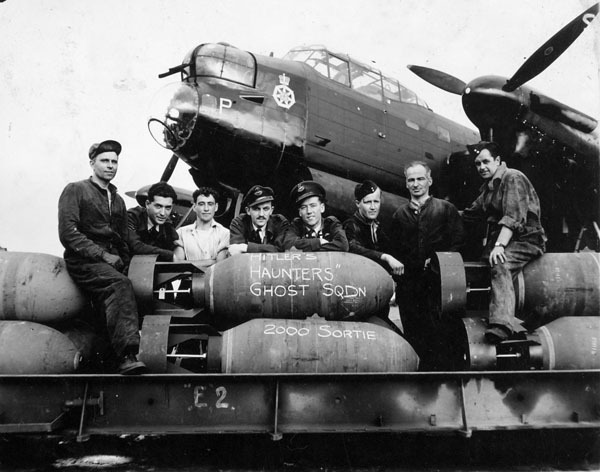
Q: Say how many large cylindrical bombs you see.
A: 6